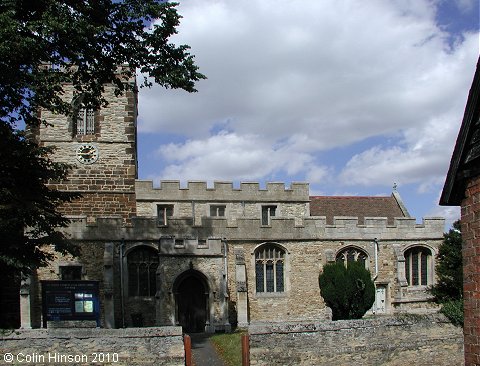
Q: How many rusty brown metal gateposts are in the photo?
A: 2